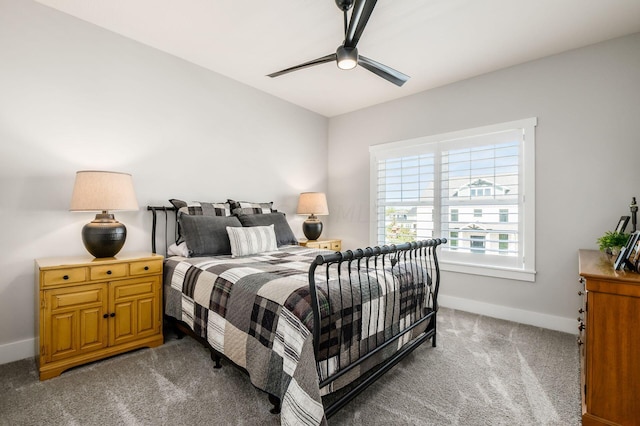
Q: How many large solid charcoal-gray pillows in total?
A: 2